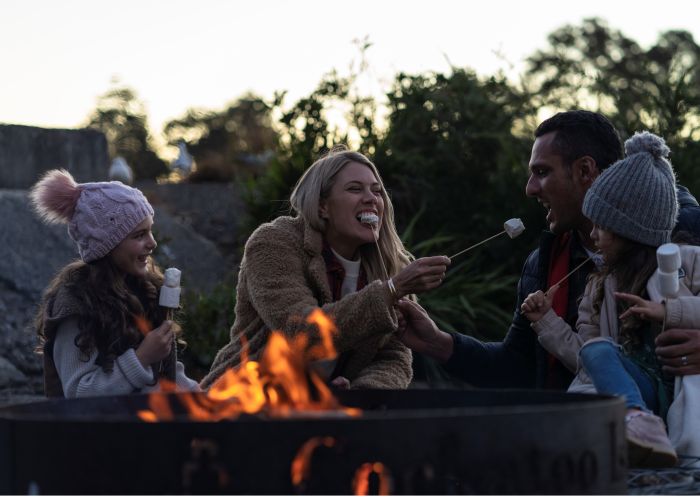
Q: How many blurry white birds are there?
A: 2